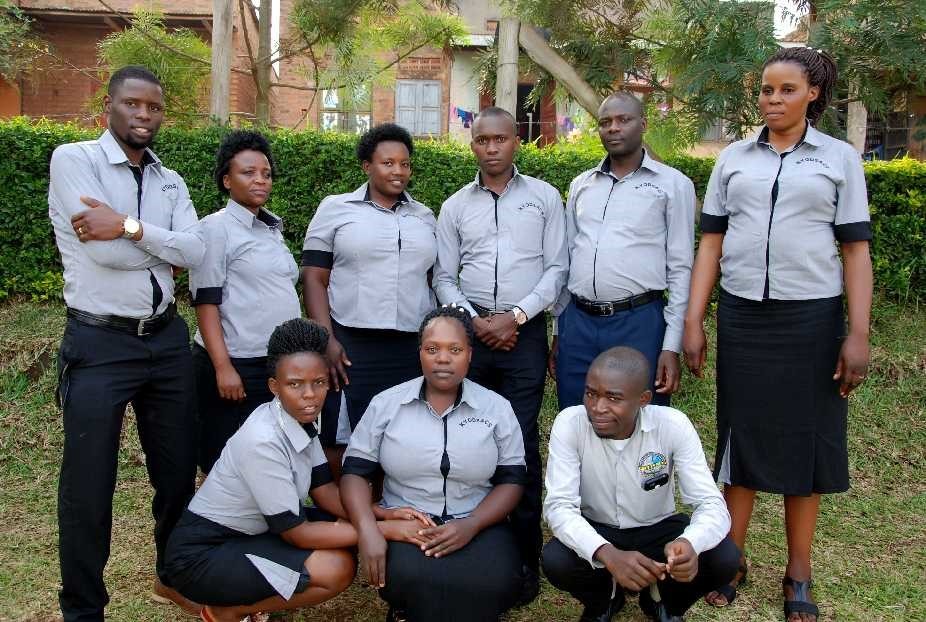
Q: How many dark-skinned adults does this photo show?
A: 9